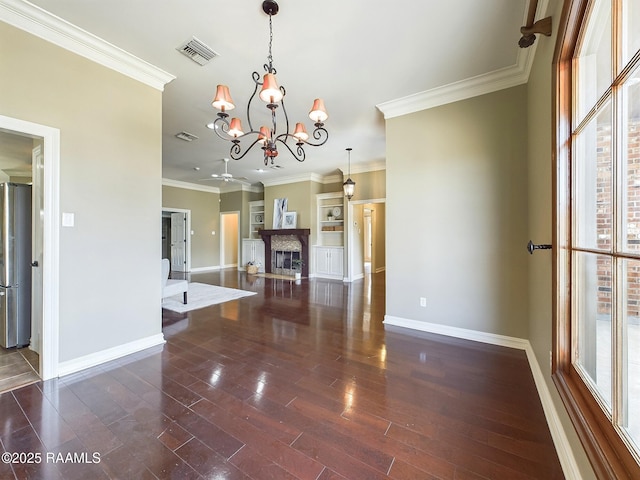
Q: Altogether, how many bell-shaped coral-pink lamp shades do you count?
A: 6